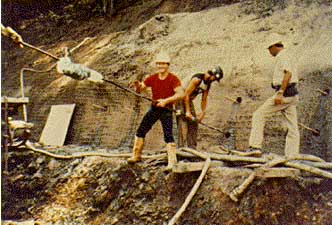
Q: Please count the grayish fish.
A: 0